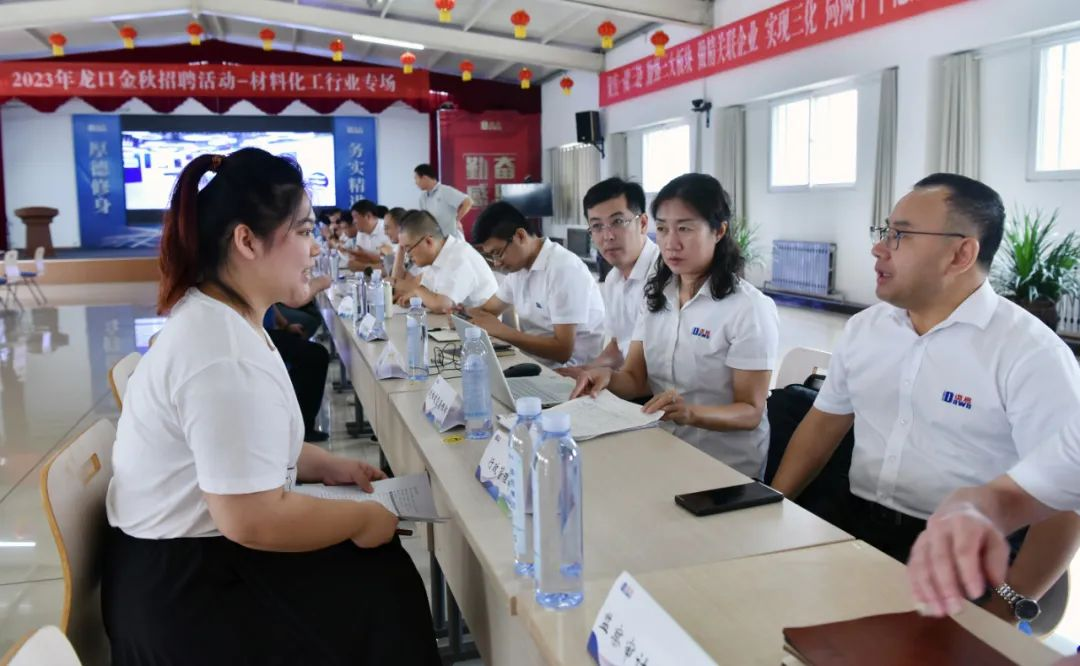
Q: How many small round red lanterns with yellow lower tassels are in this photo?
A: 13